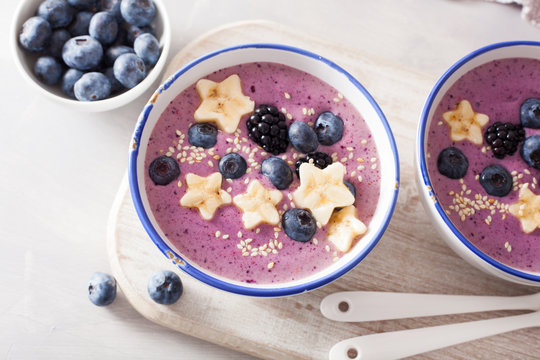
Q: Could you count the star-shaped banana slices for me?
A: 7